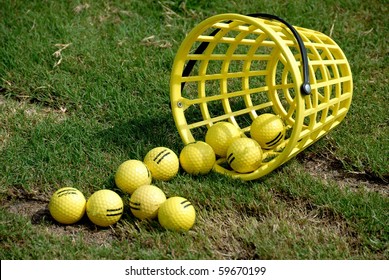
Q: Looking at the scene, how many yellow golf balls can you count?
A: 10